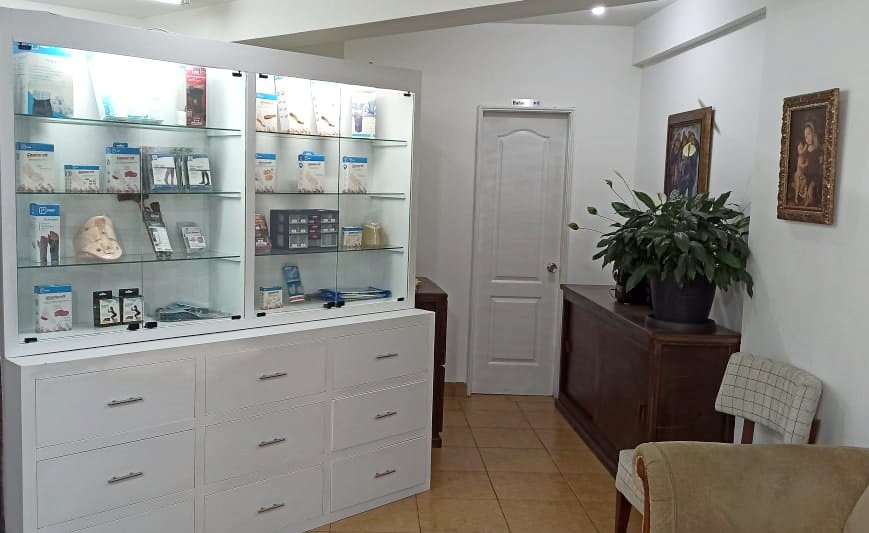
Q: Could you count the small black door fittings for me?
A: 12